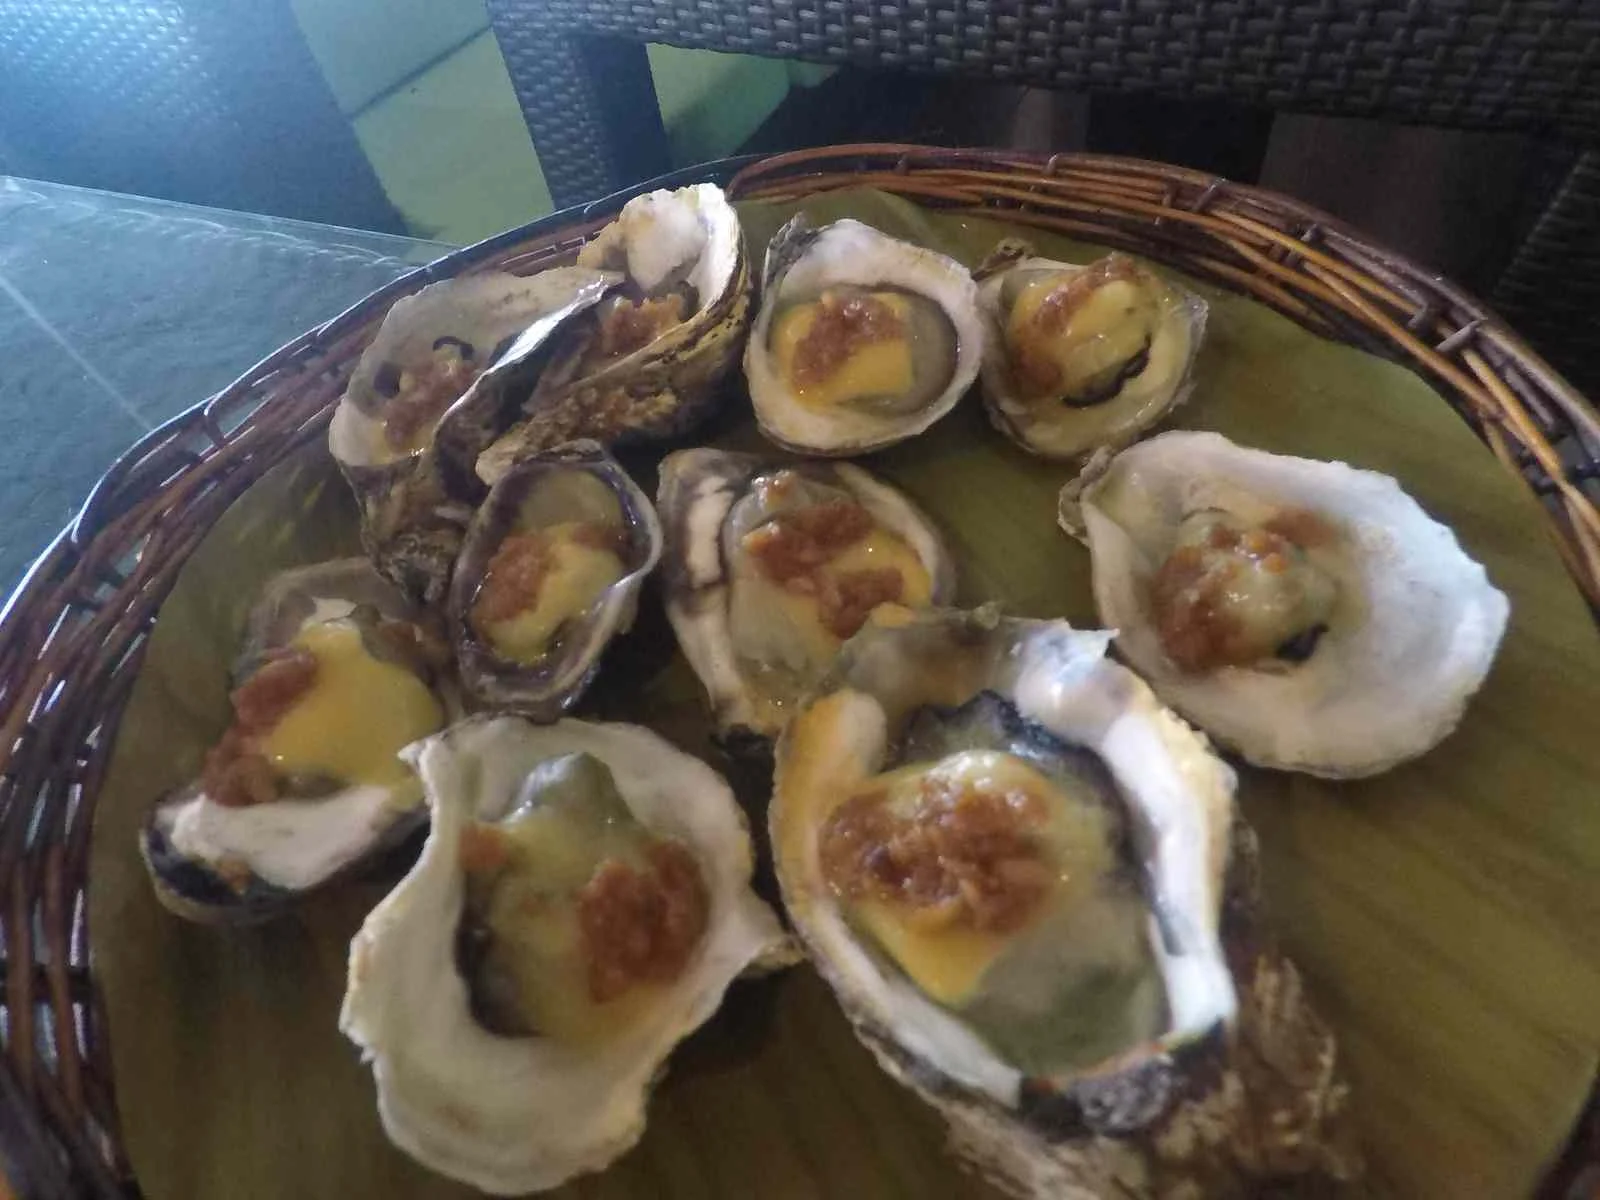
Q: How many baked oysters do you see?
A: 10